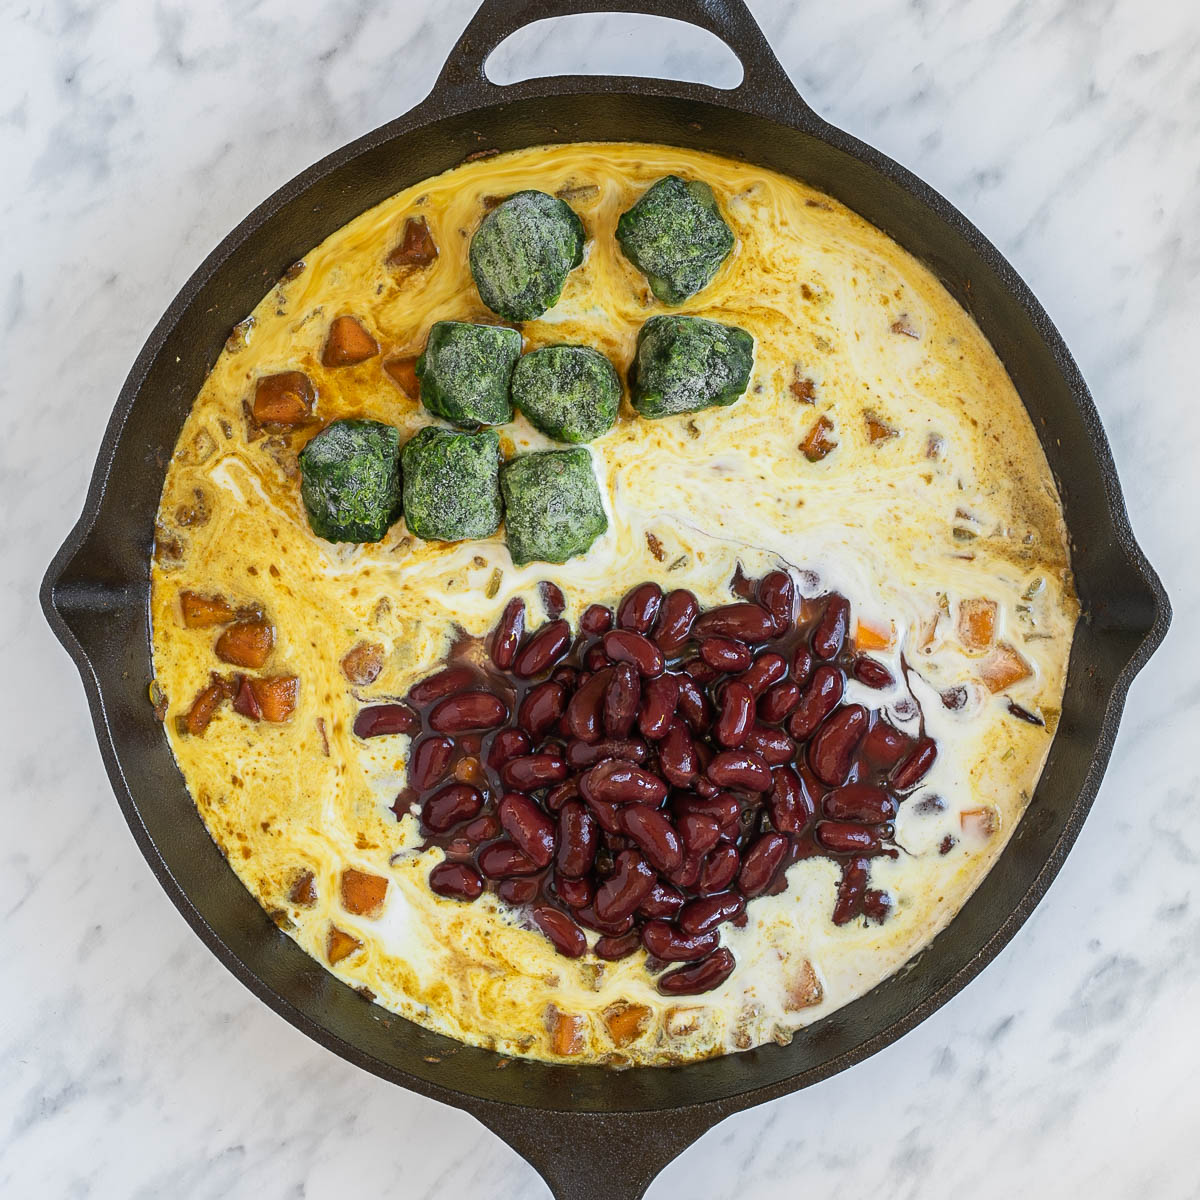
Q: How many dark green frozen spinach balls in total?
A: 8